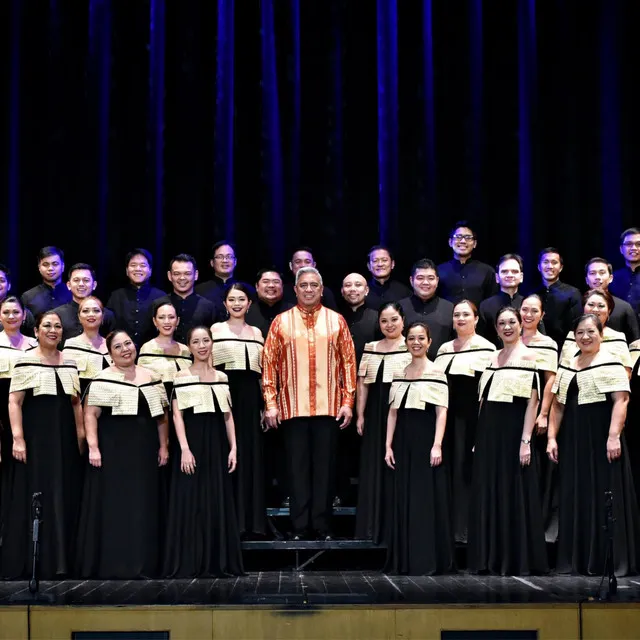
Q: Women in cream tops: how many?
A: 14